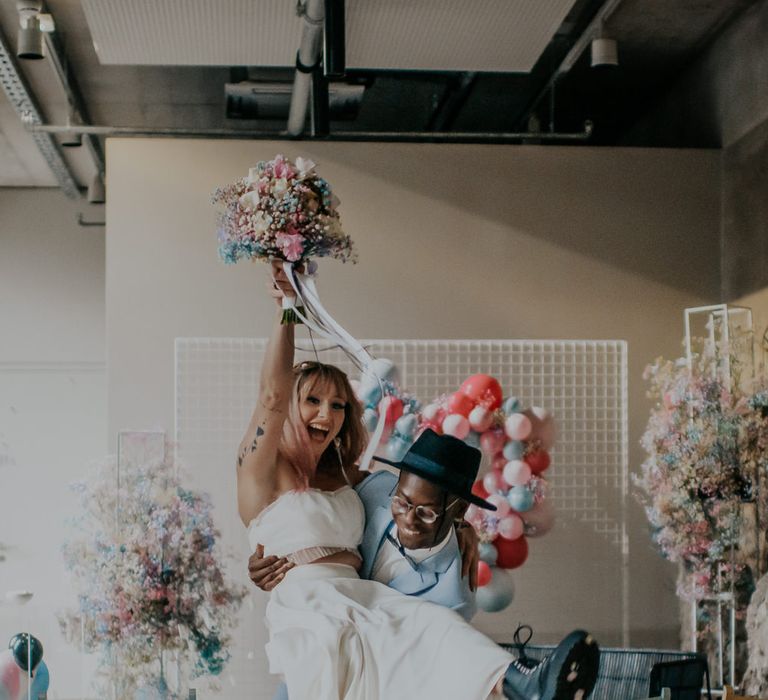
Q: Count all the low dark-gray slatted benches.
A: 1